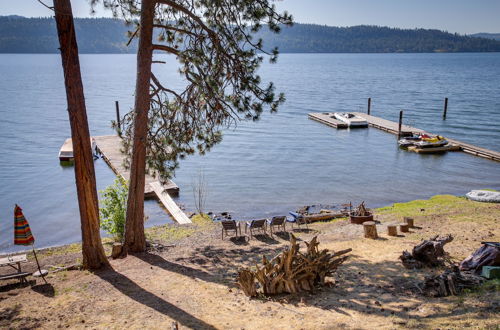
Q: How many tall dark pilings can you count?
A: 4